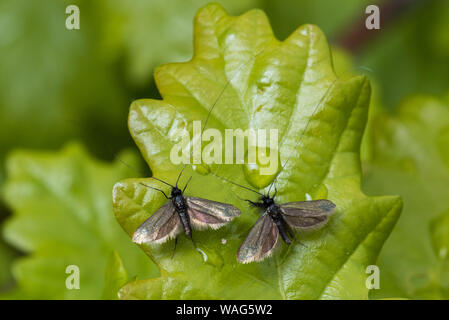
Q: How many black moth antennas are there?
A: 4